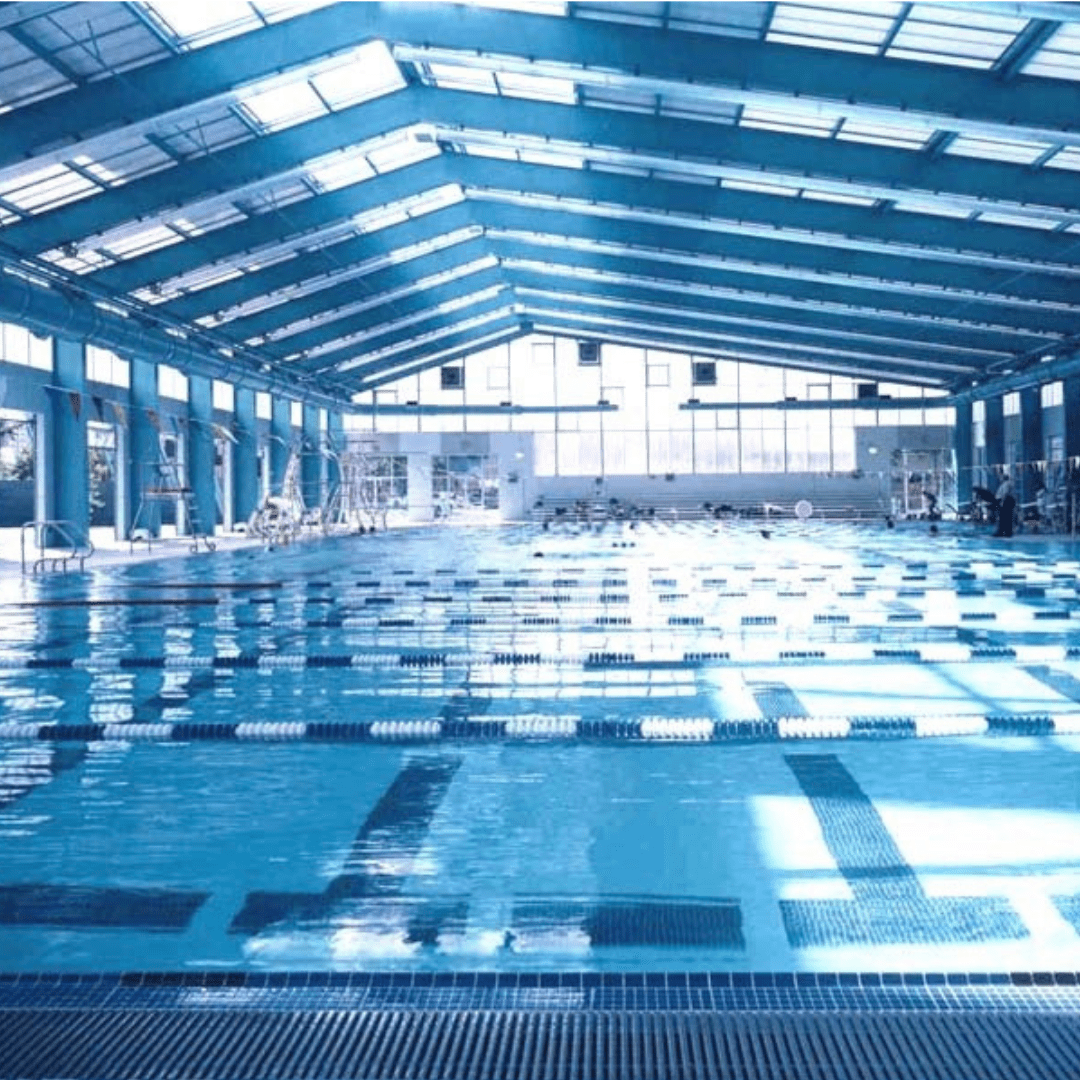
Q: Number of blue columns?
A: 11